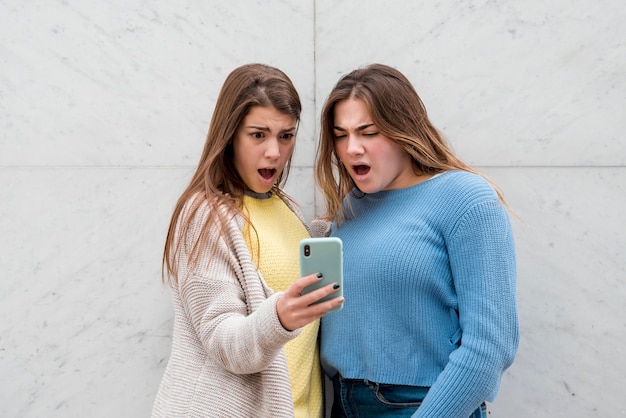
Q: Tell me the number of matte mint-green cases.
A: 1